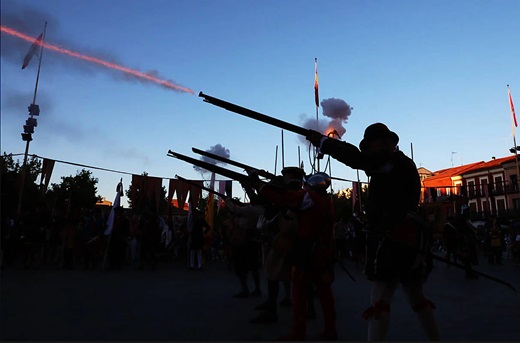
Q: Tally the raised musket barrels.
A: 4